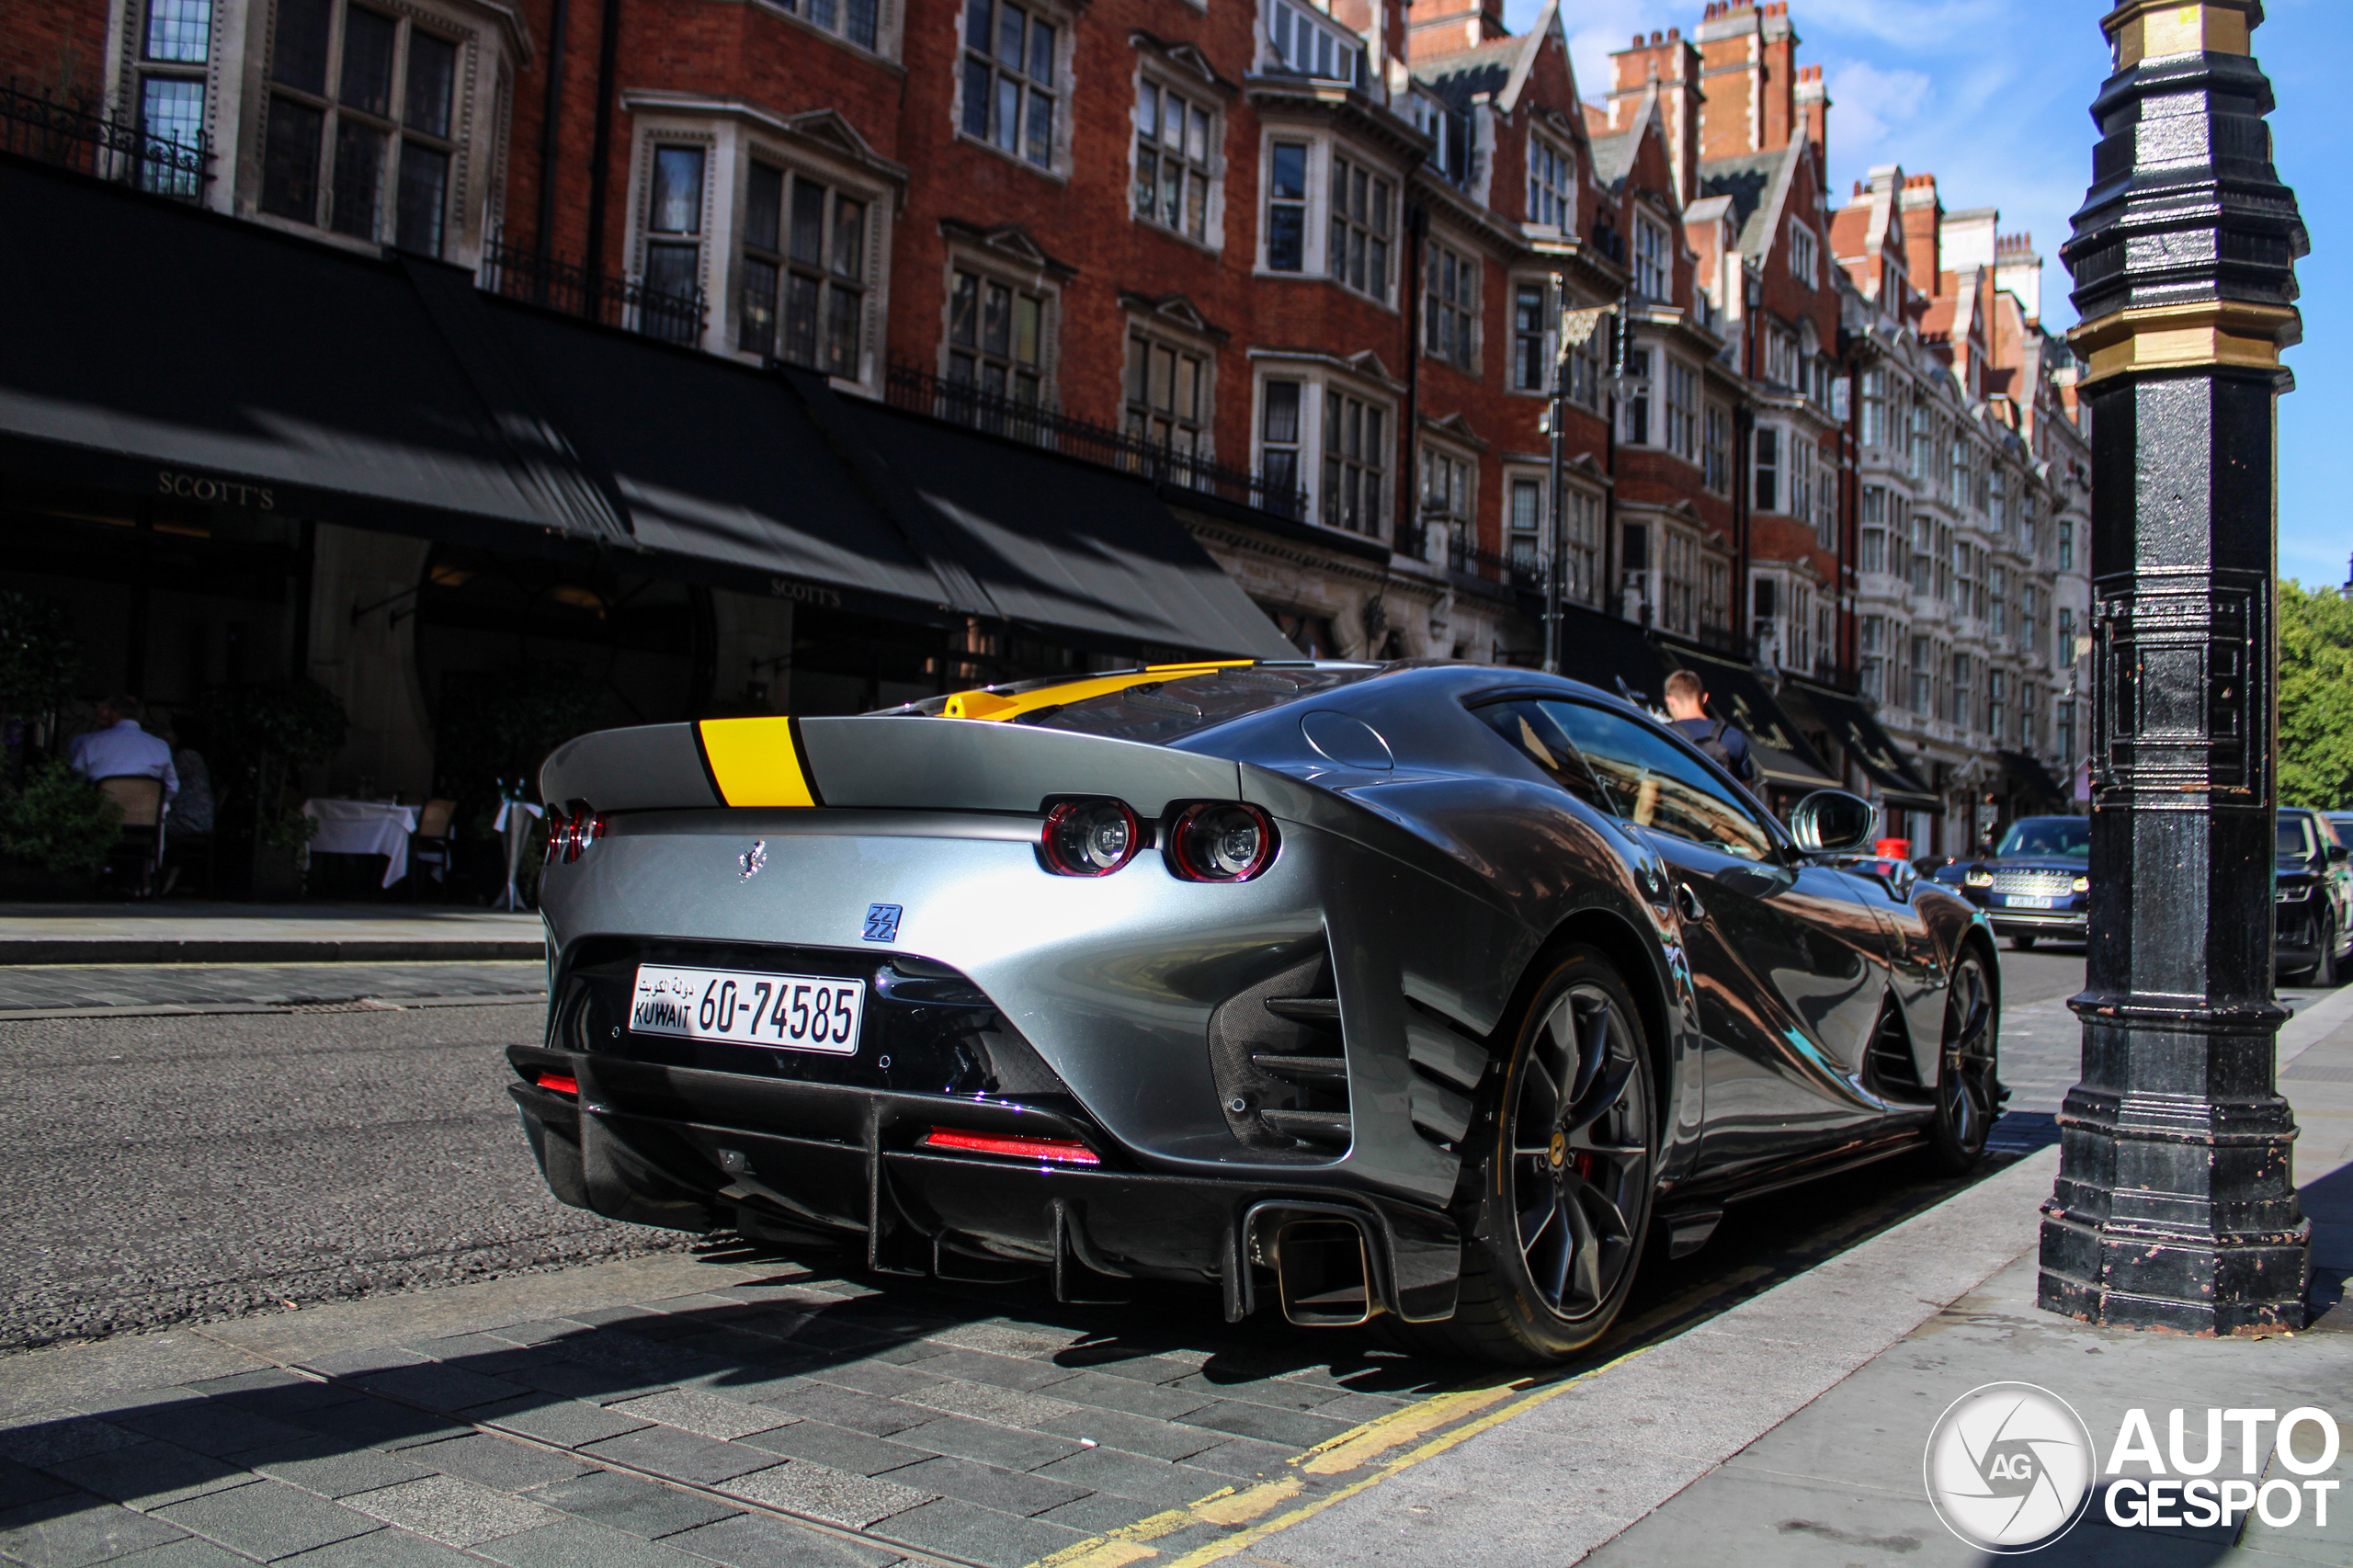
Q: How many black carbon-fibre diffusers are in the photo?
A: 1